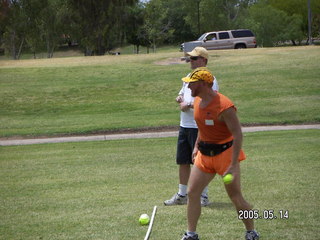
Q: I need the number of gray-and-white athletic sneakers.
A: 2